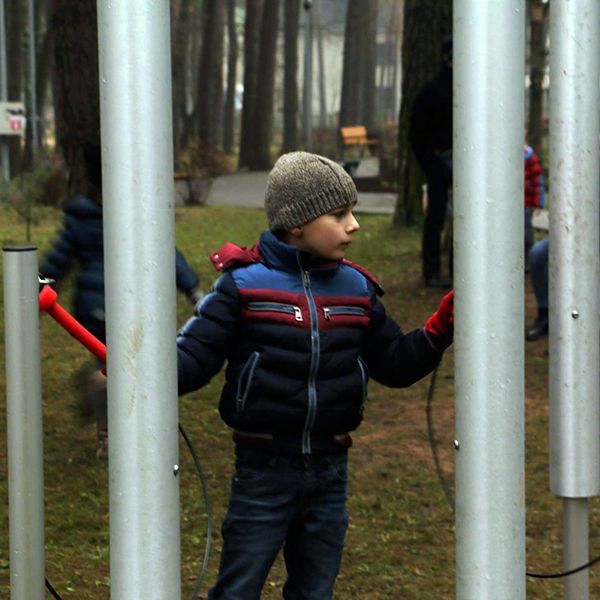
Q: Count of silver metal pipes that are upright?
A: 4